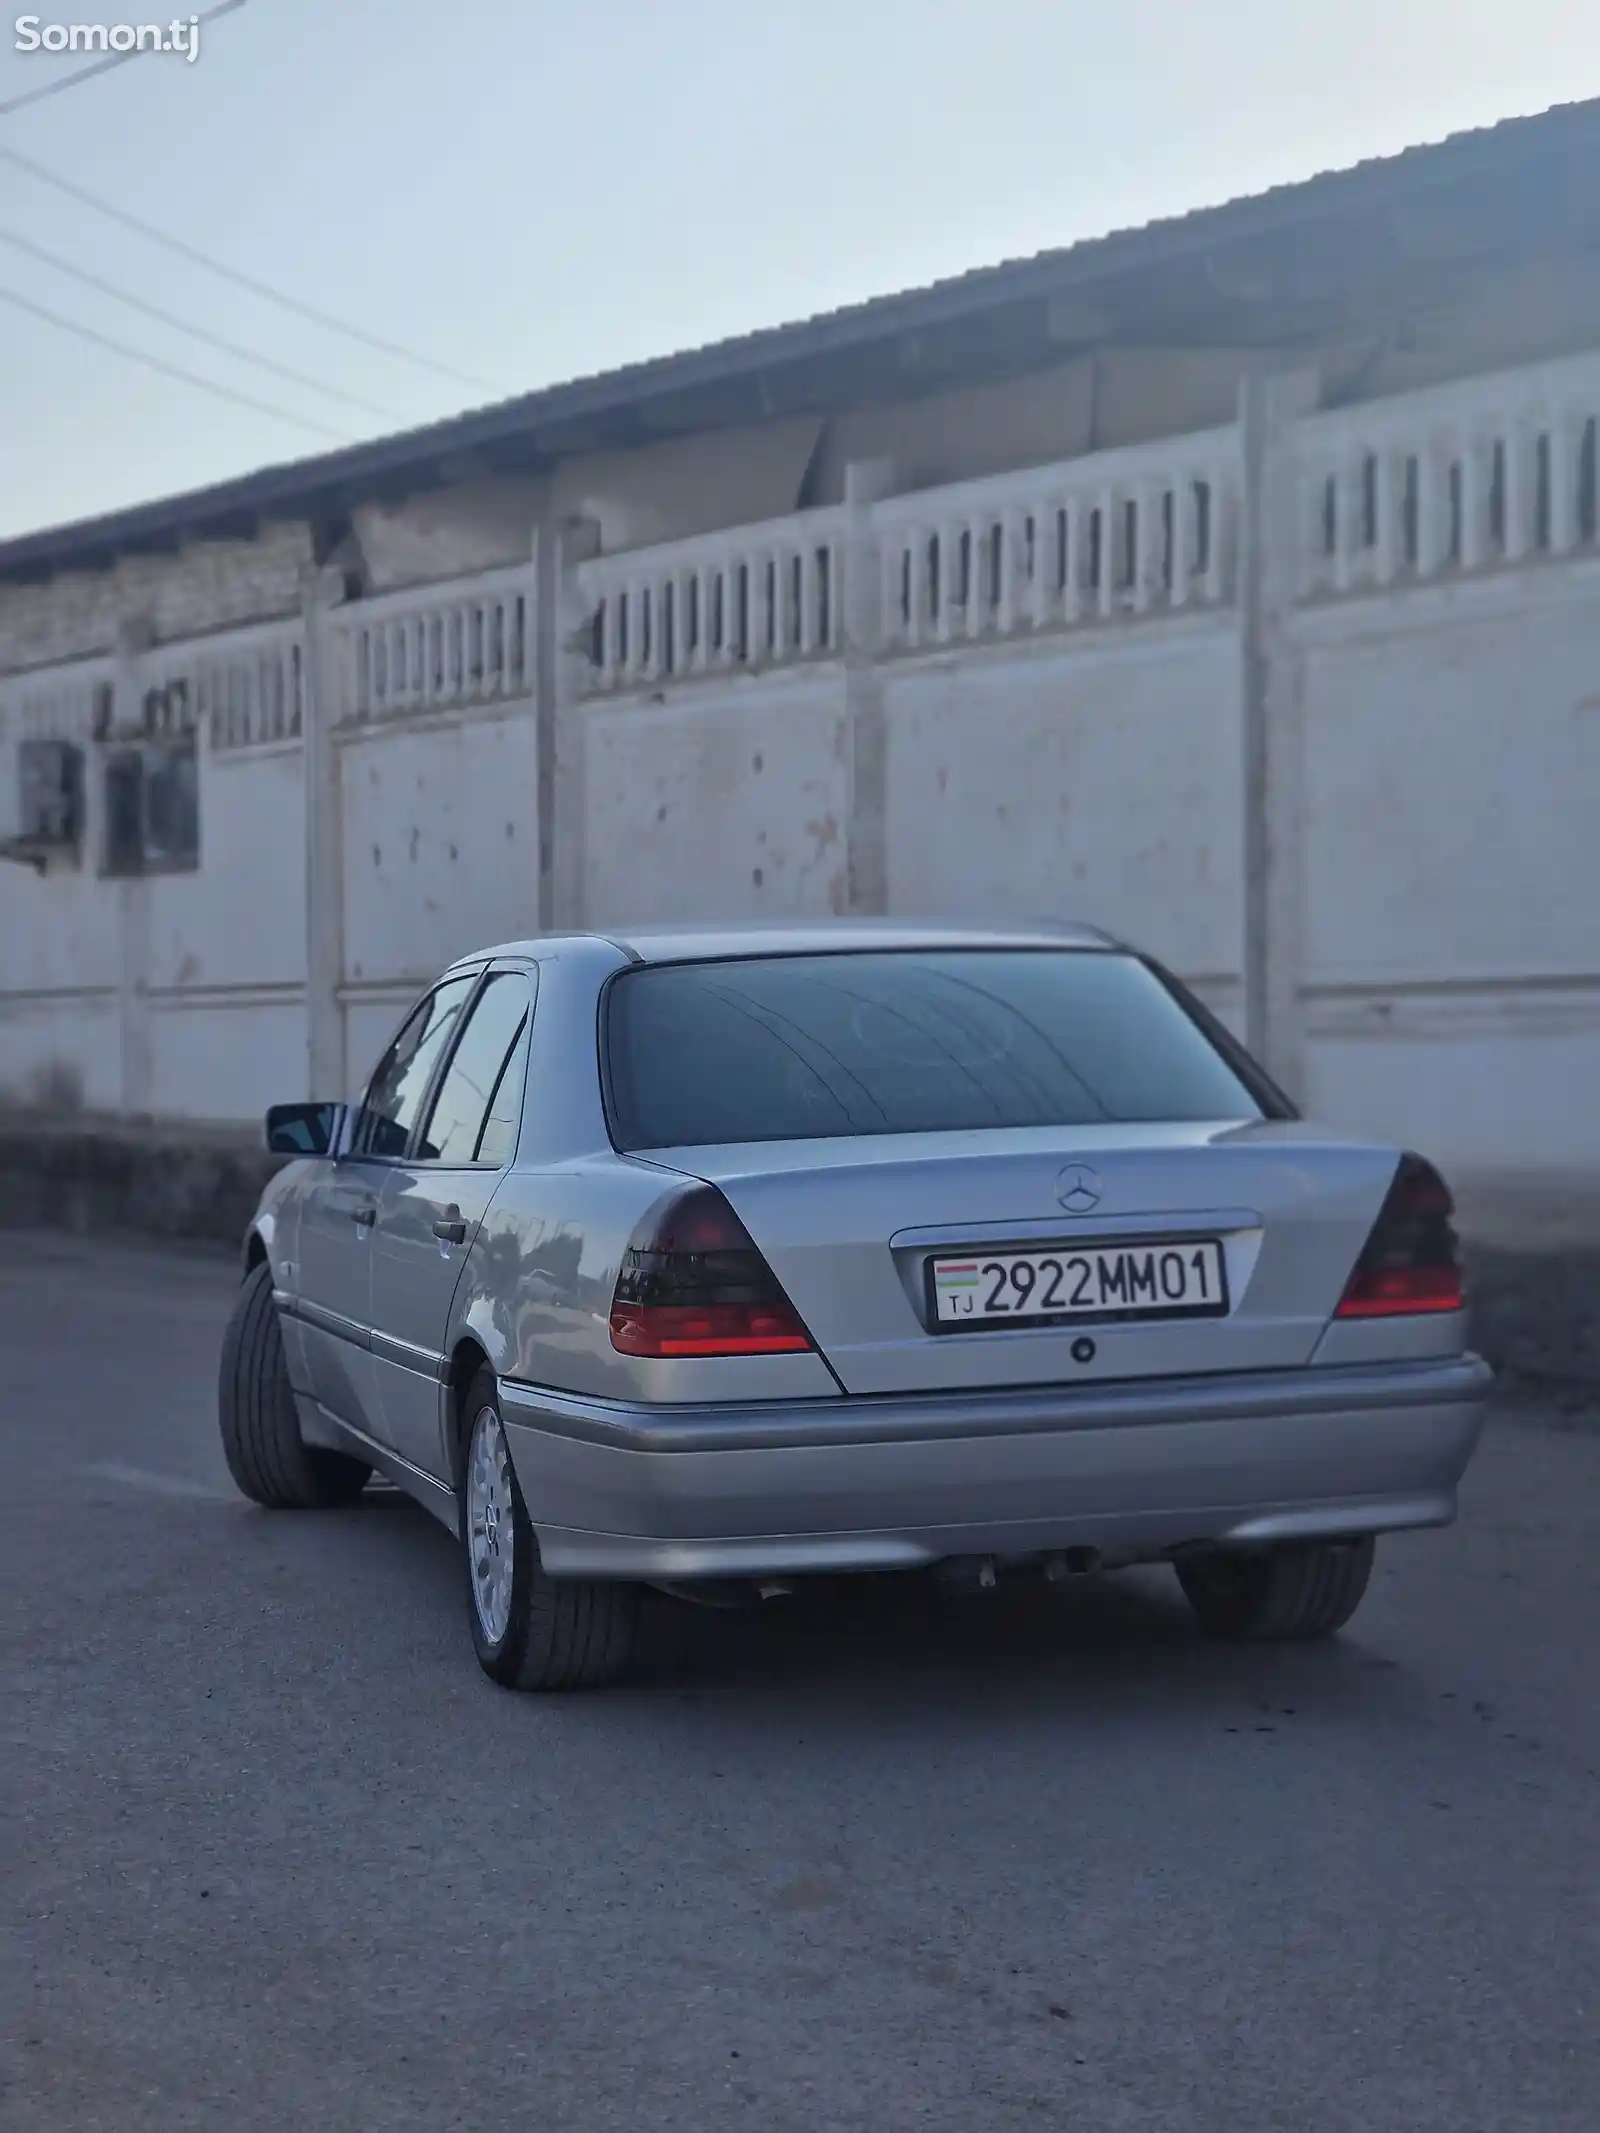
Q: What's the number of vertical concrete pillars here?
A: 5